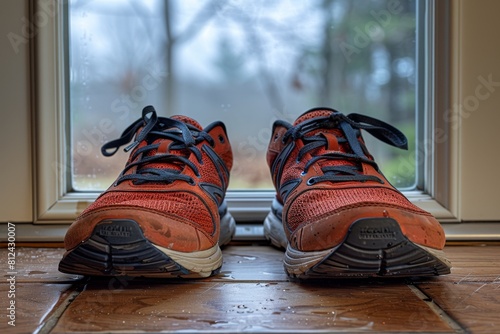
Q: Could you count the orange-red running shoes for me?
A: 2